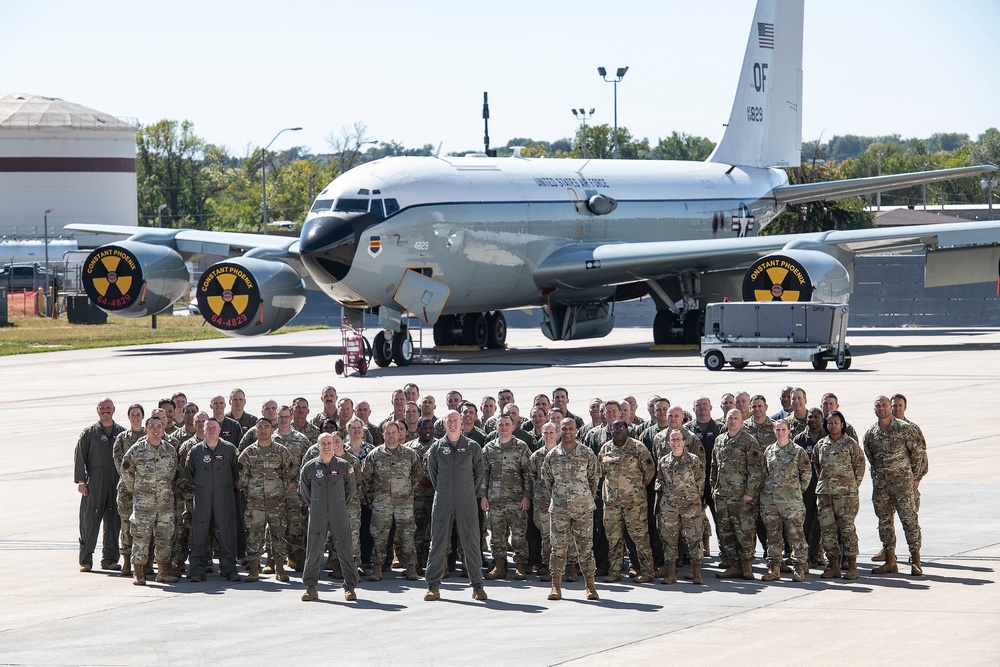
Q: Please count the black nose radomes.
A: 1